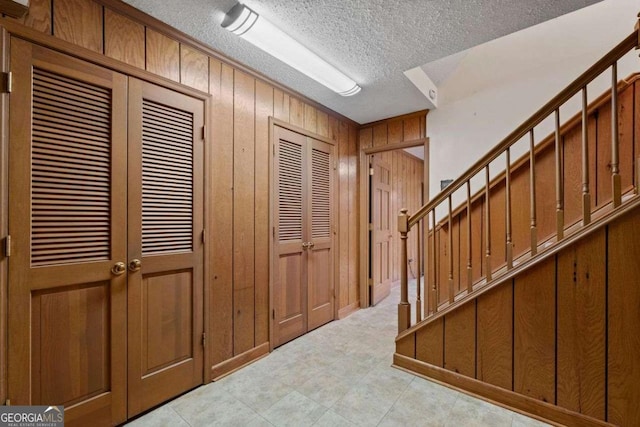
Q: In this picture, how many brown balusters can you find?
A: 10